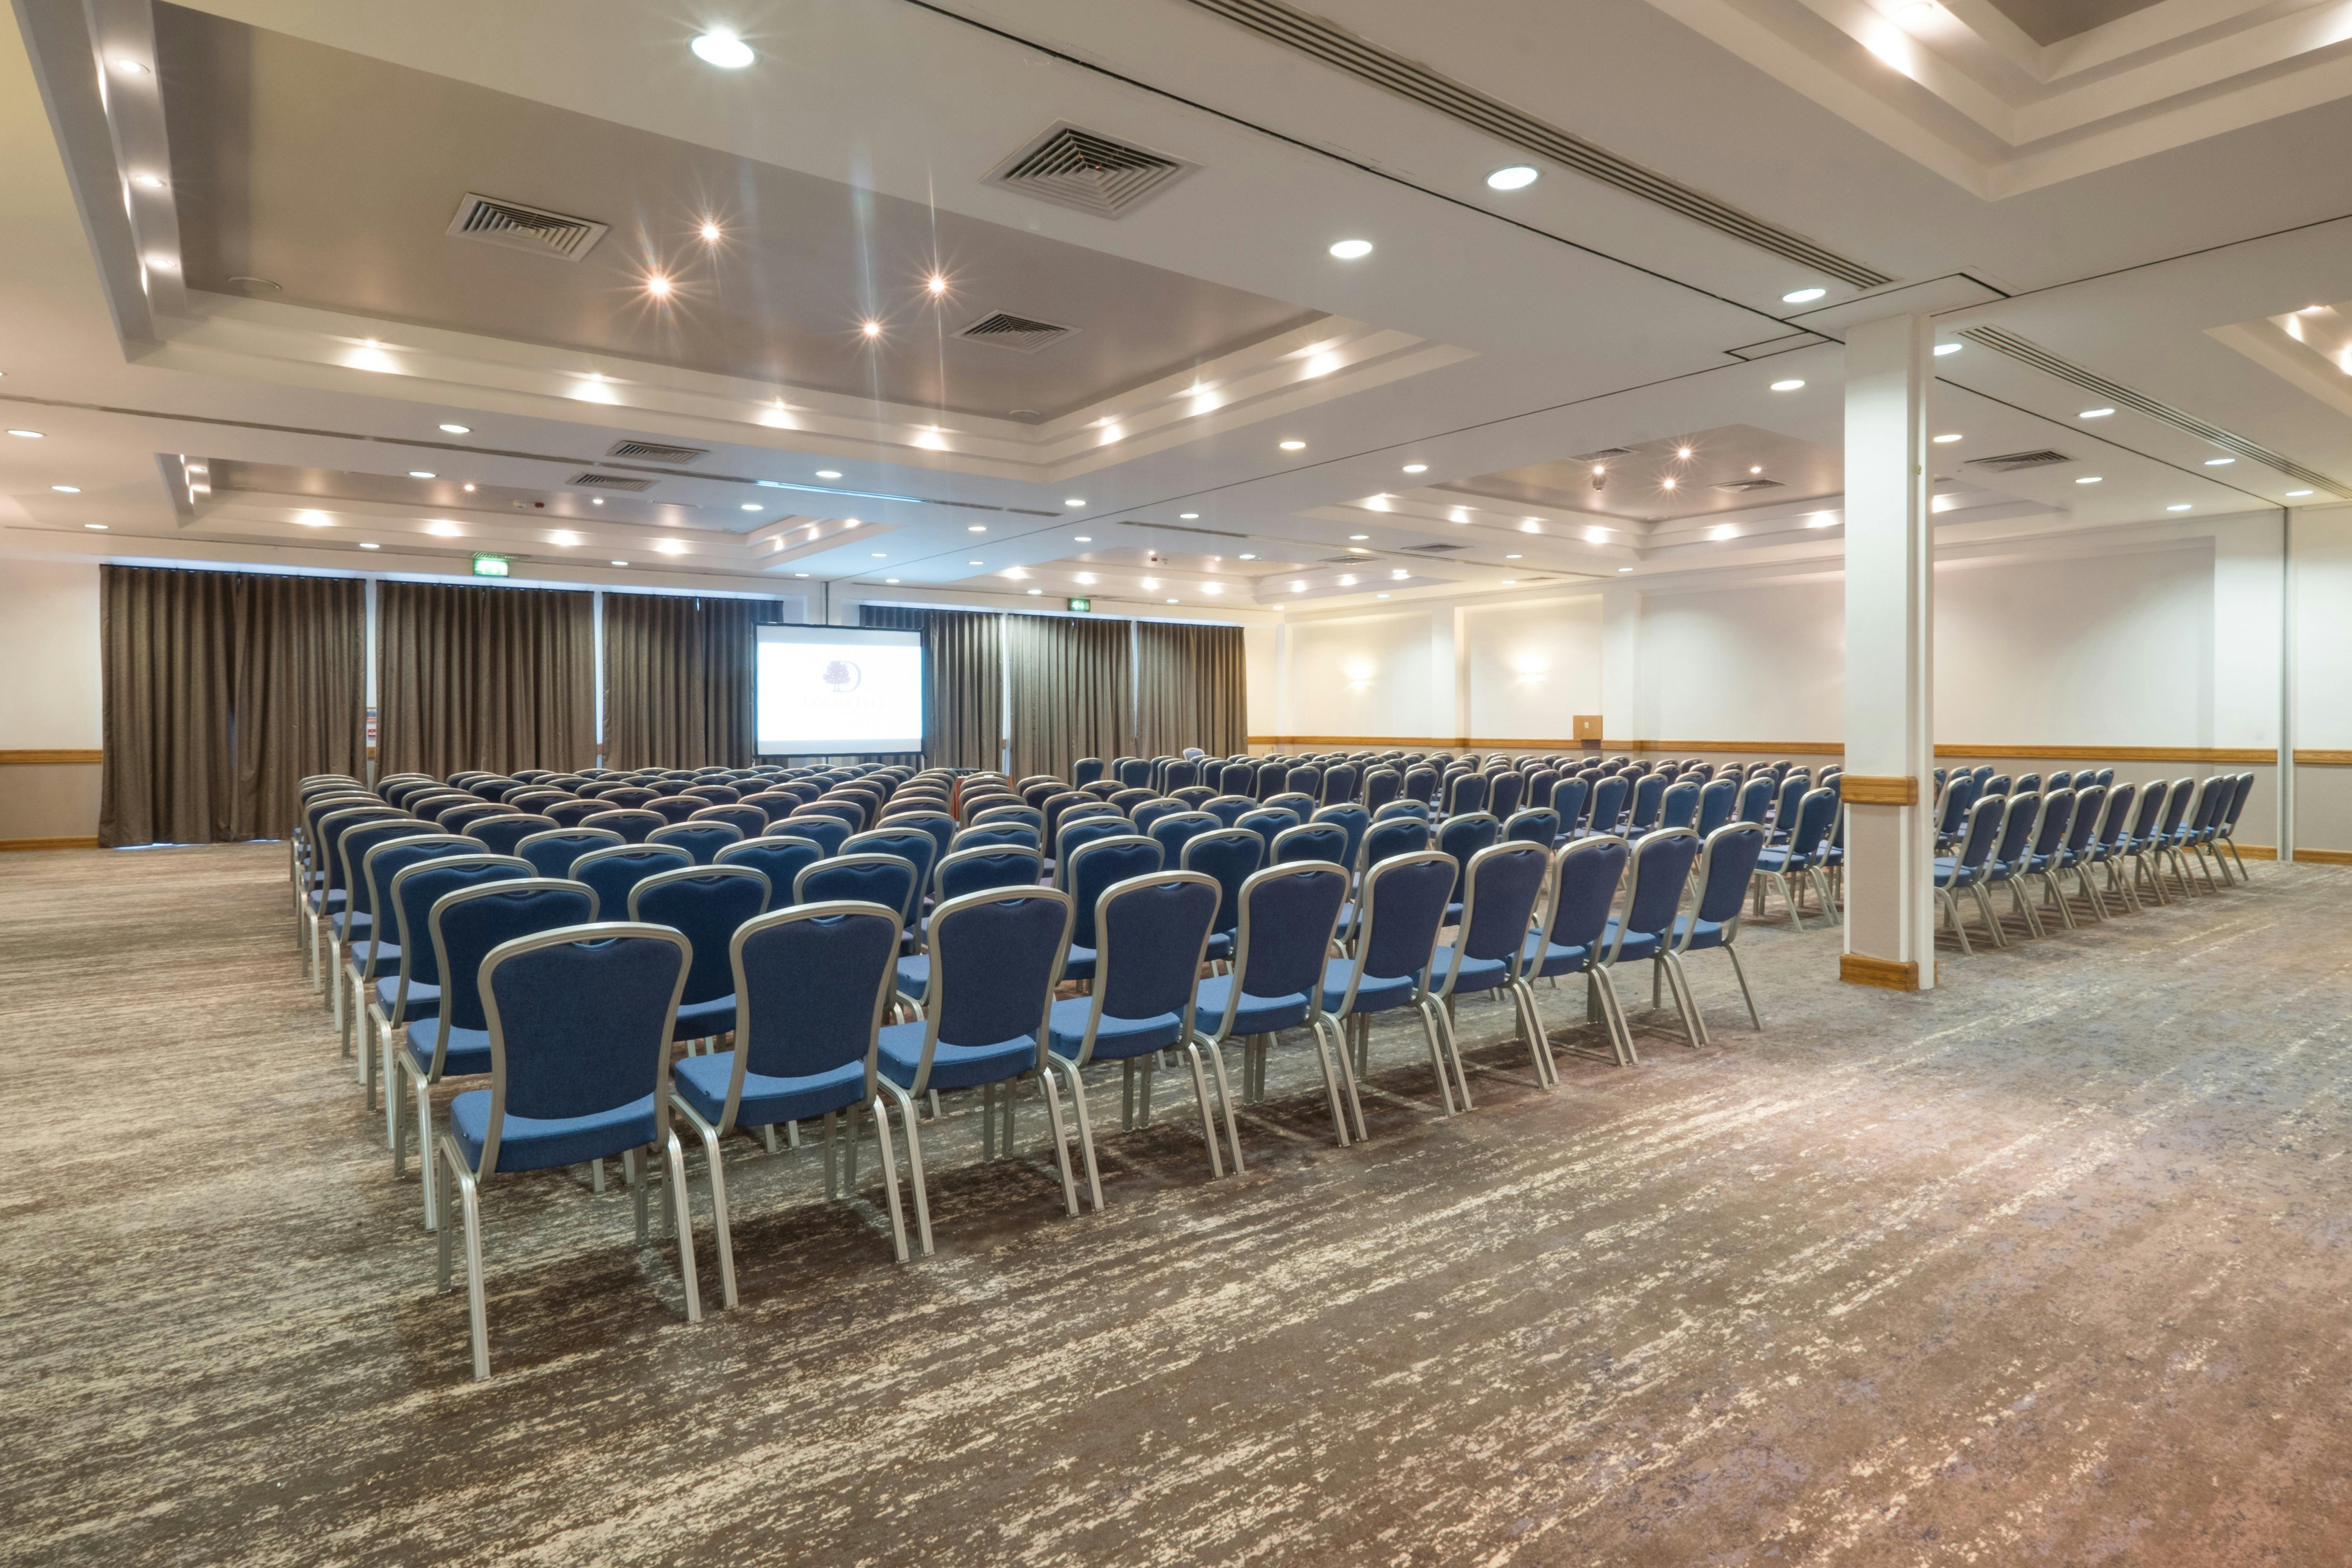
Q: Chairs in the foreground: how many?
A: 10